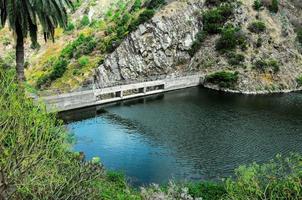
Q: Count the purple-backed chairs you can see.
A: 0